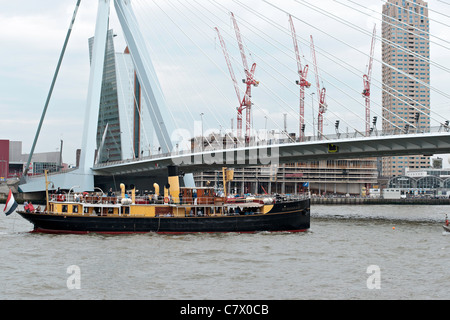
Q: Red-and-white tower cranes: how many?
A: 5